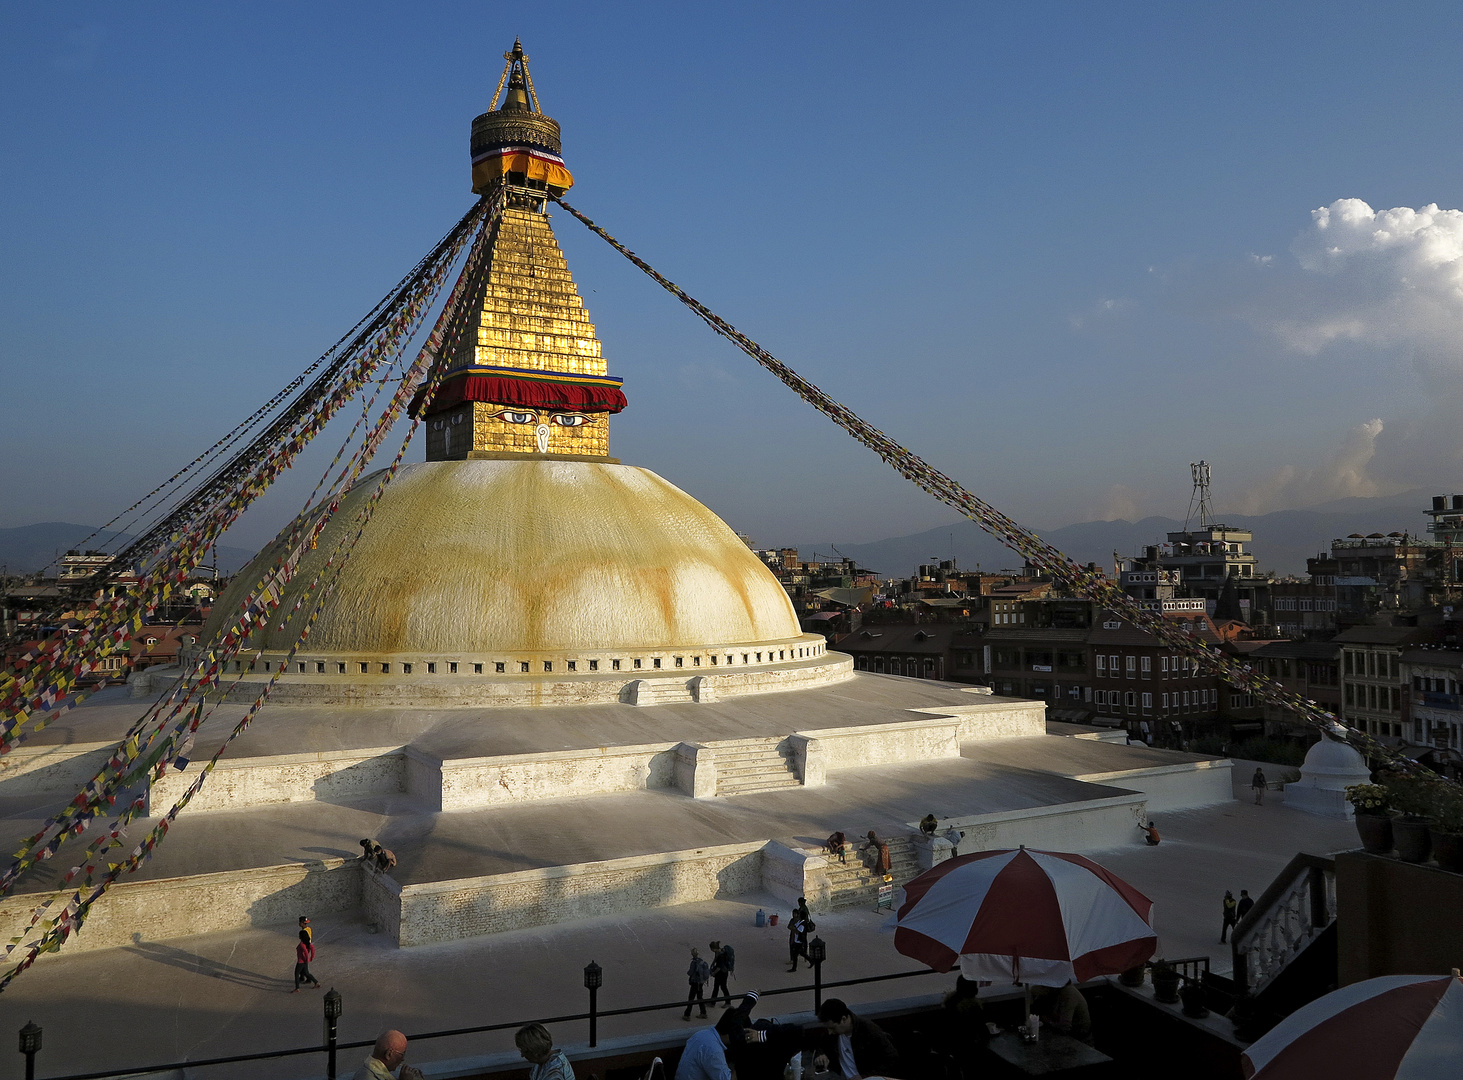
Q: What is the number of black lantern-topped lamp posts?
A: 4